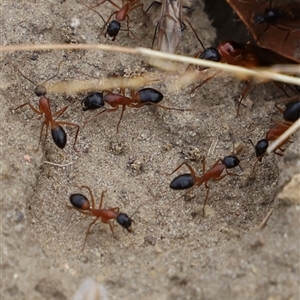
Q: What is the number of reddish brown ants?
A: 7